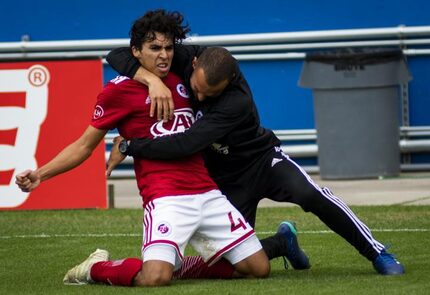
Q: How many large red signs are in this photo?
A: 1